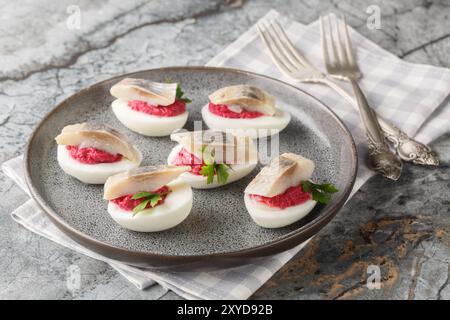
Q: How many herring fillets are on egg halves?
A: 6